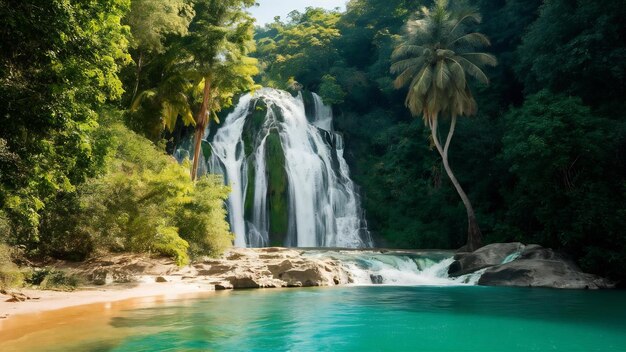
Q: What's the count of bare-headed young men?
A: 0